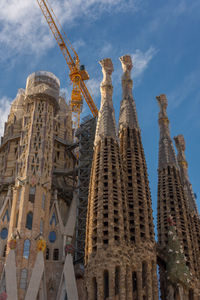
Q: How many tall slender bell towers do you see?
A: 4